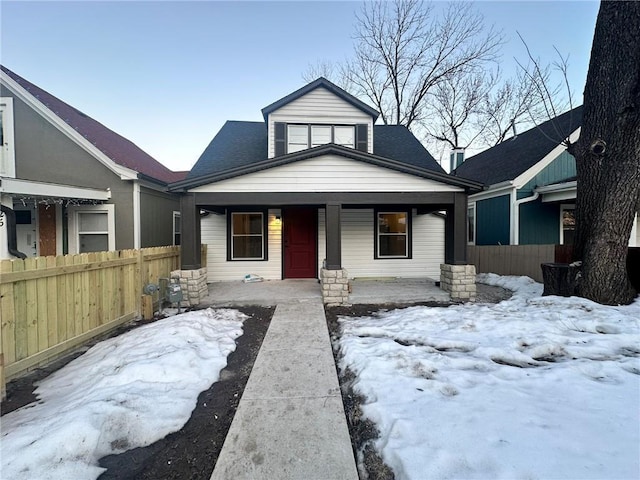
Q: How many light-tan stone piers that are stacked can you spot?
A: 3